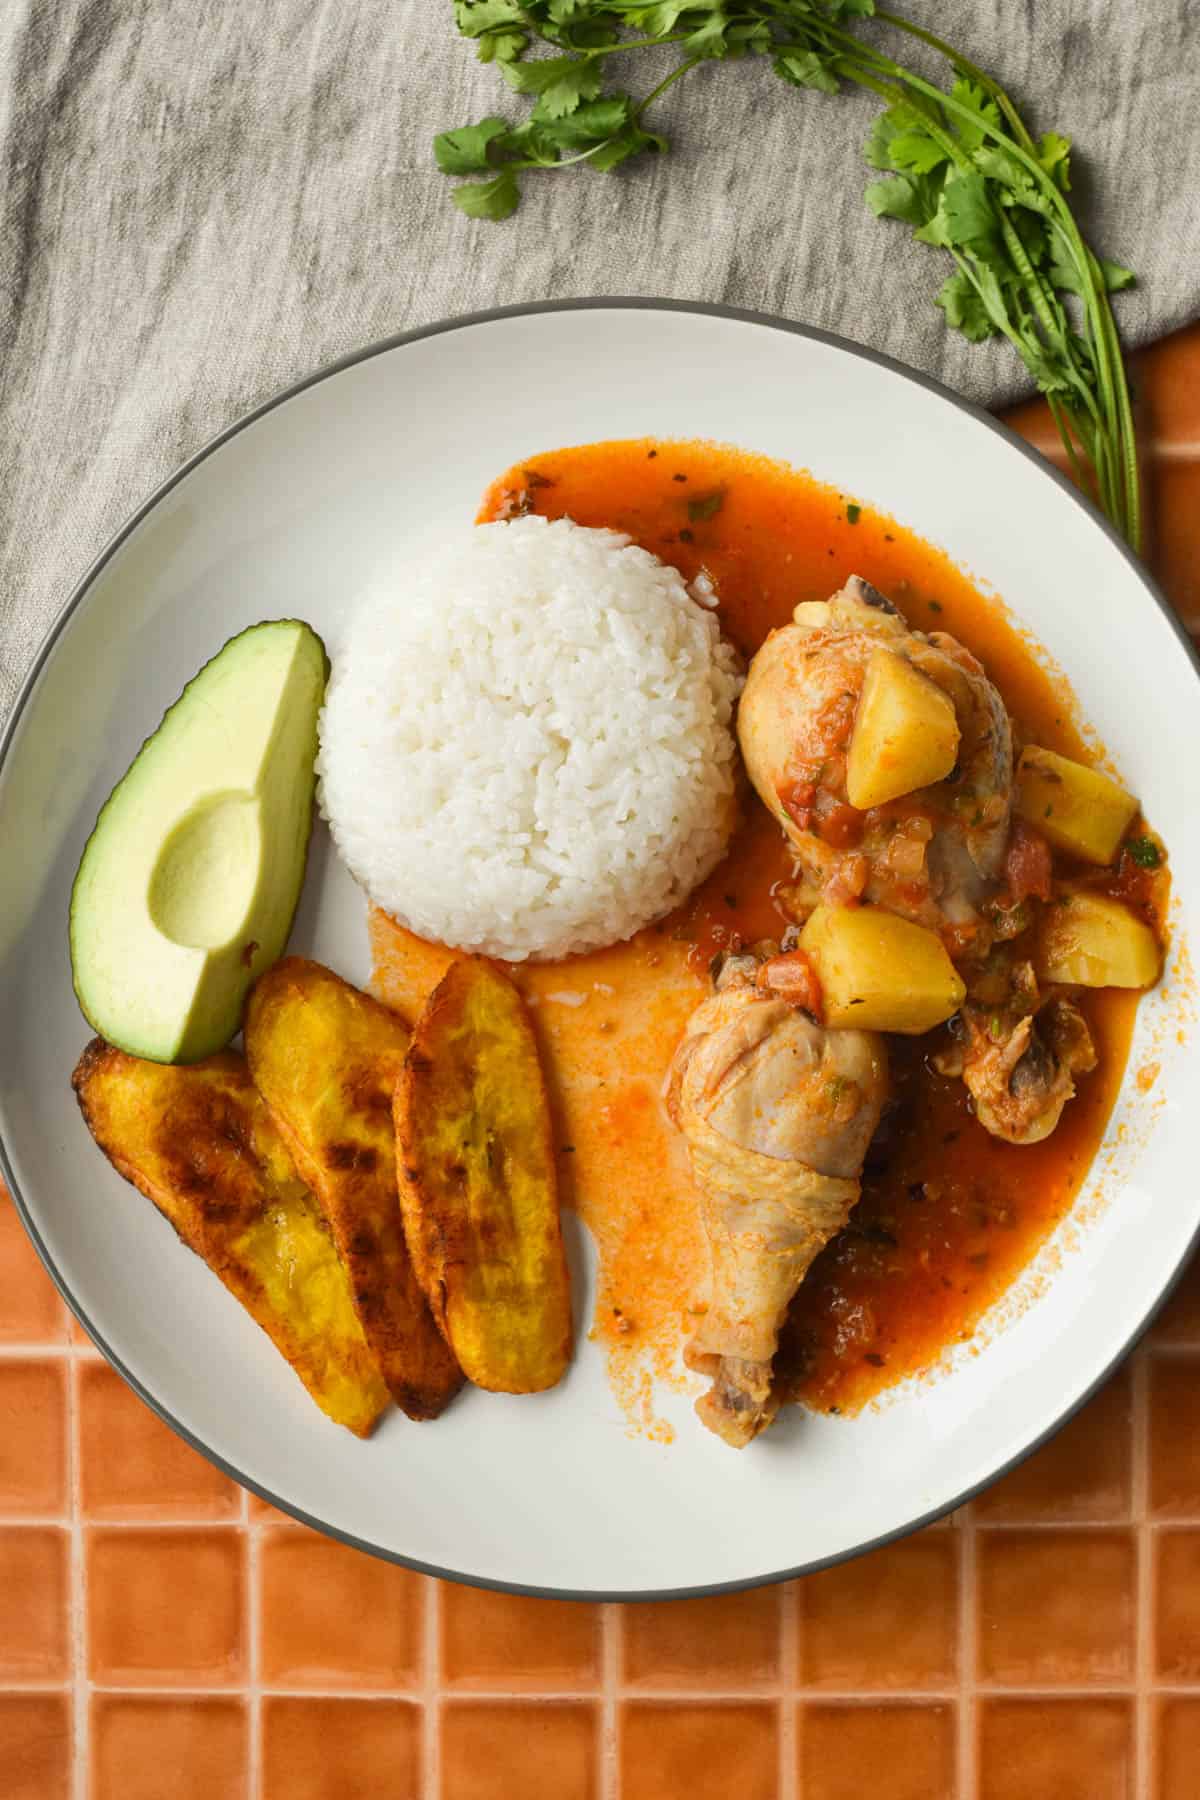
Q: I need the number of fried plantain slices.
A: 3